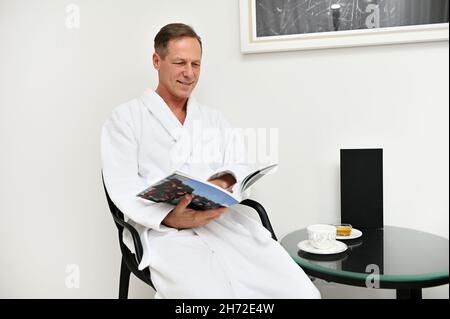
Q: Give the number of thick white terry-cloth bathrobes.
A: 1